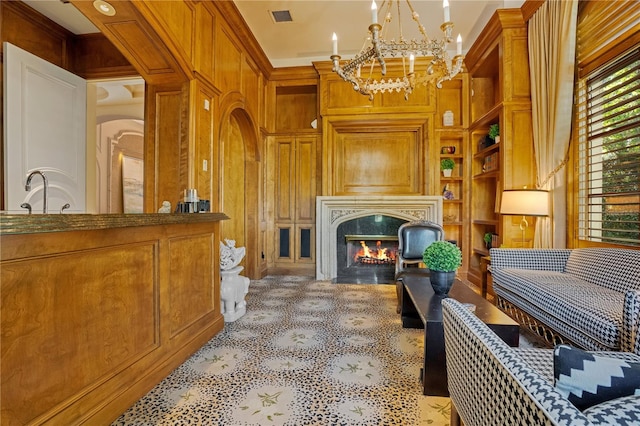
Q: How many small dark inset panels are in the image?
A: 2